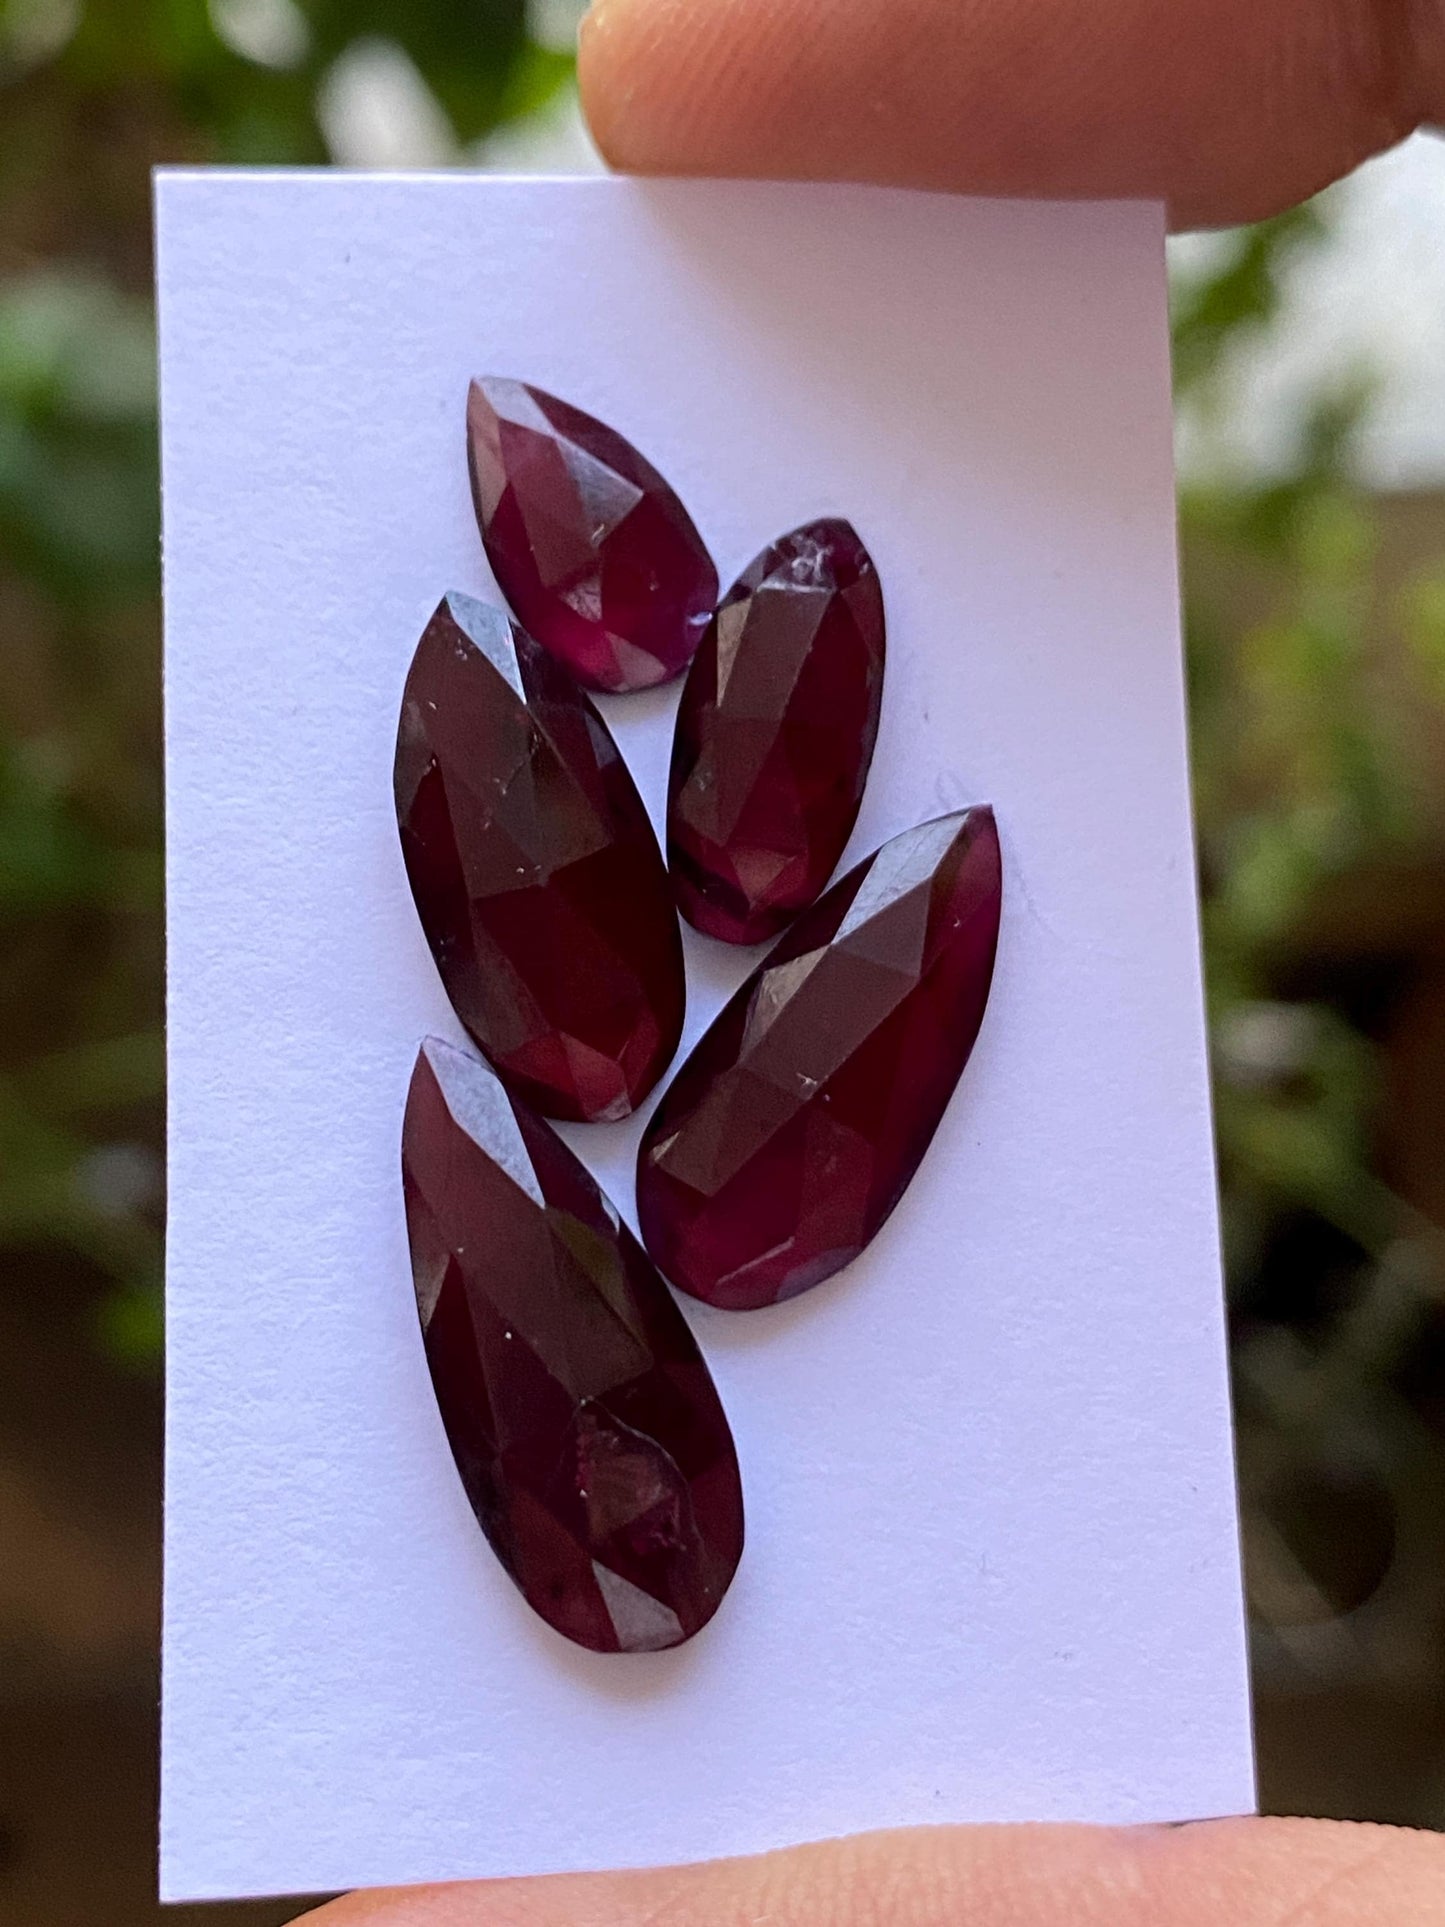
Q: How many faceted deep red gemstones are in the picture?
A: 5